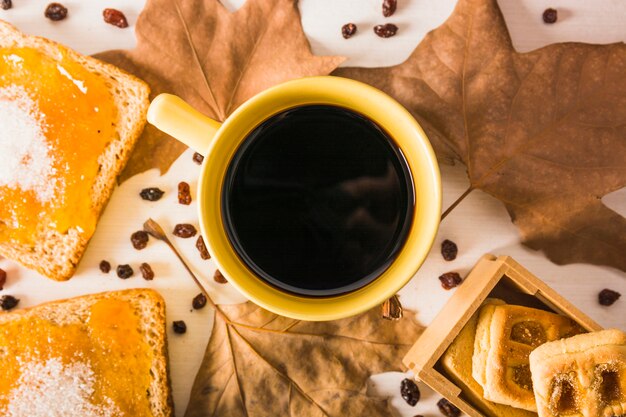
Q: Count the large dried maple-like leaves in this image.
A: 3